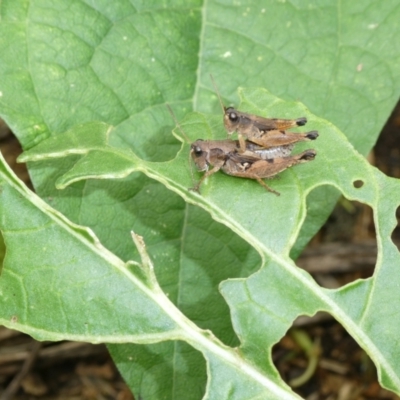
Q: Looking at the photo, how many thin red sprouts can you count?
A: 0